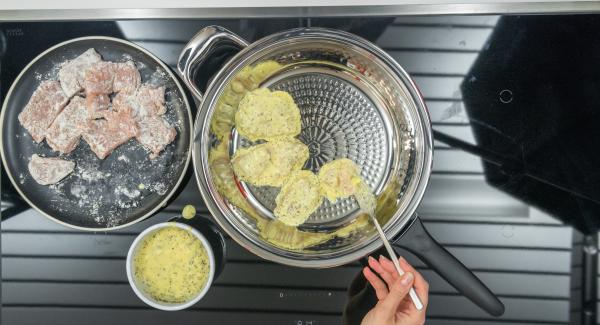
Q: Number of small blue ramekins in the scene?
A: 0